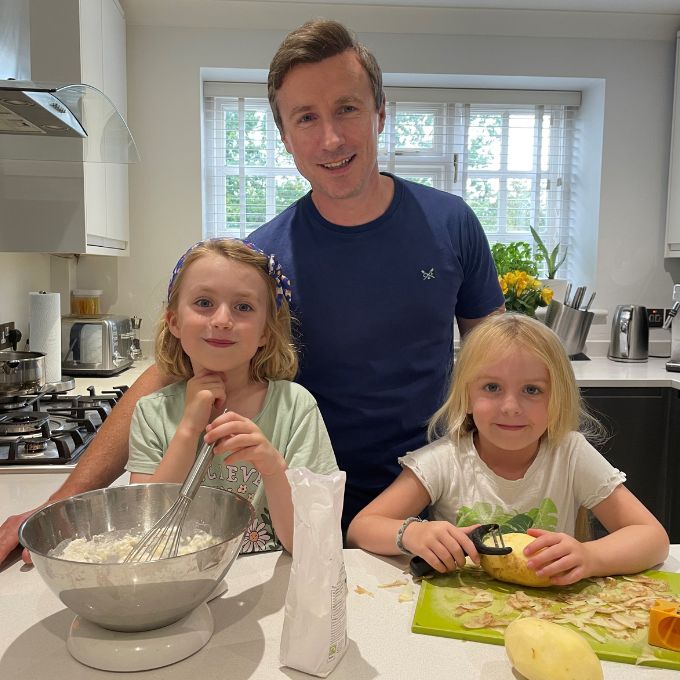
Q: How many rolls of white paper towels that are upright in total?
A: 1